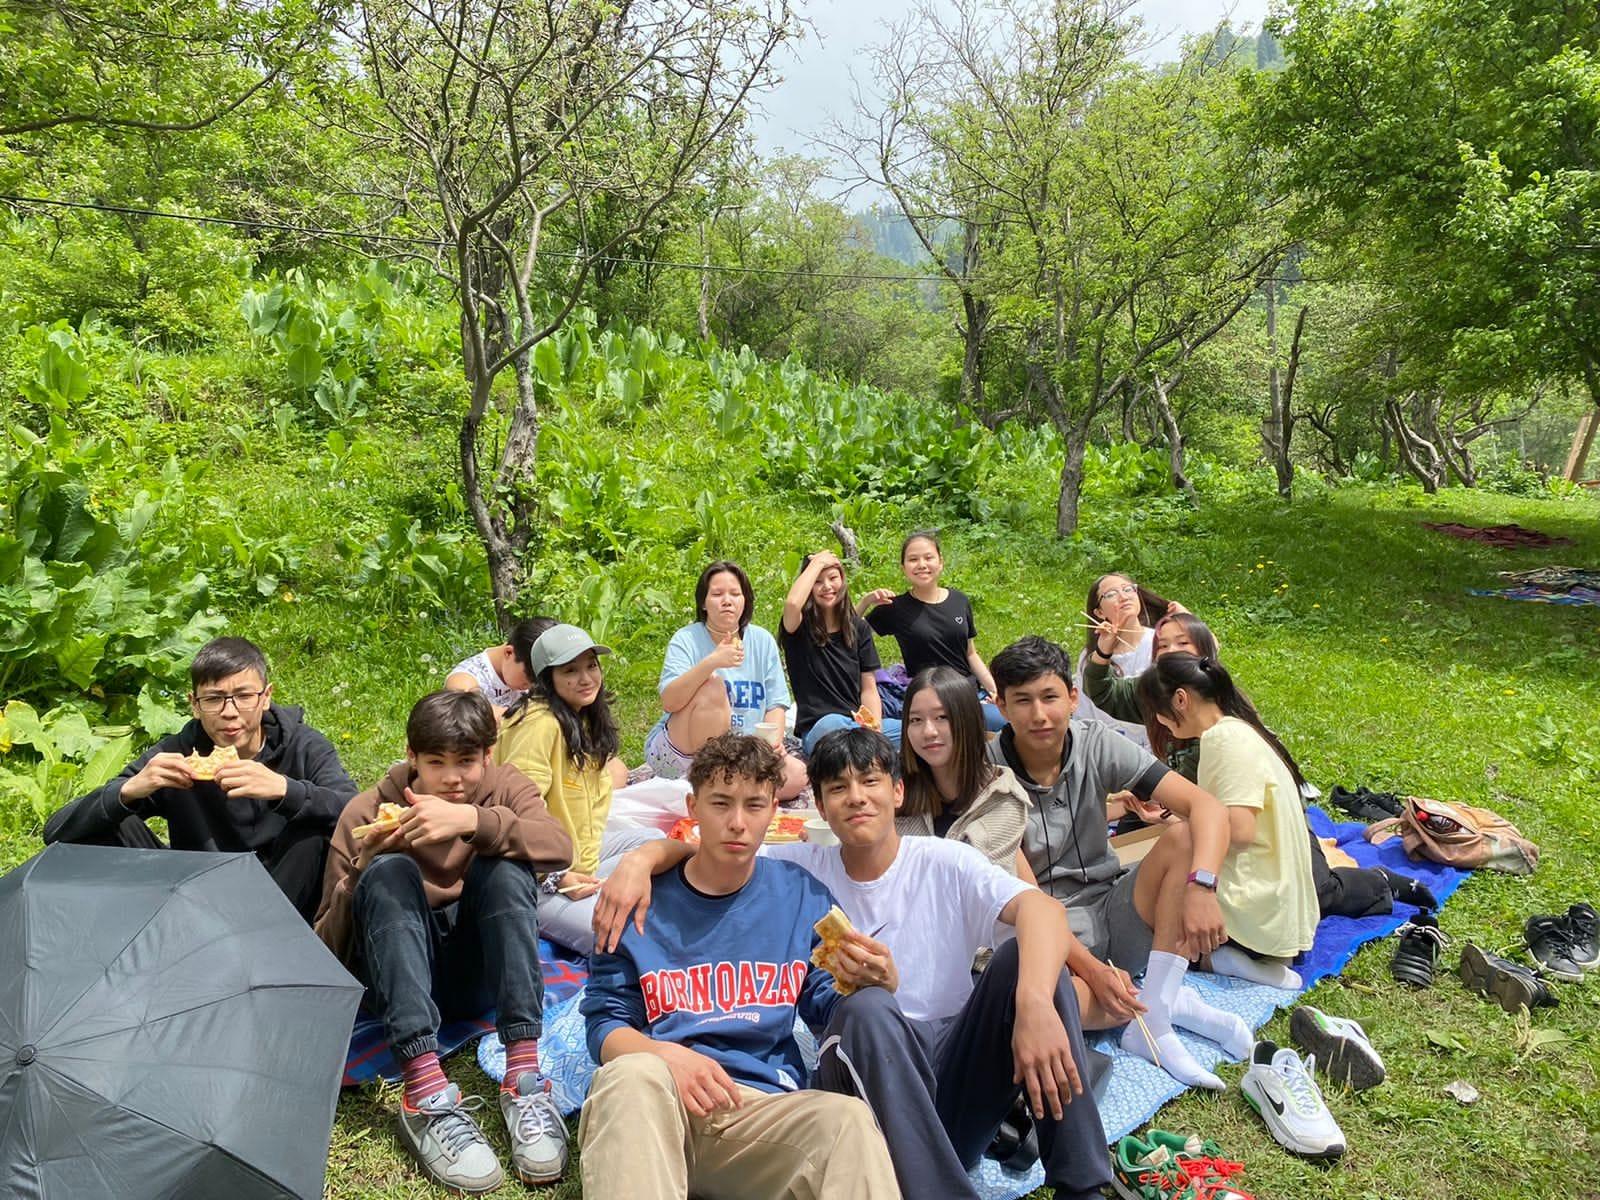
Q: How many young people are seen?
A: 14